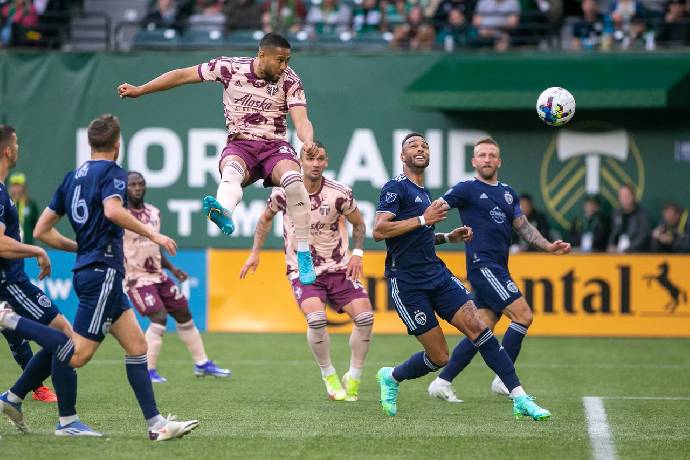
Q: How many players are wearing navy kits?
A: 4